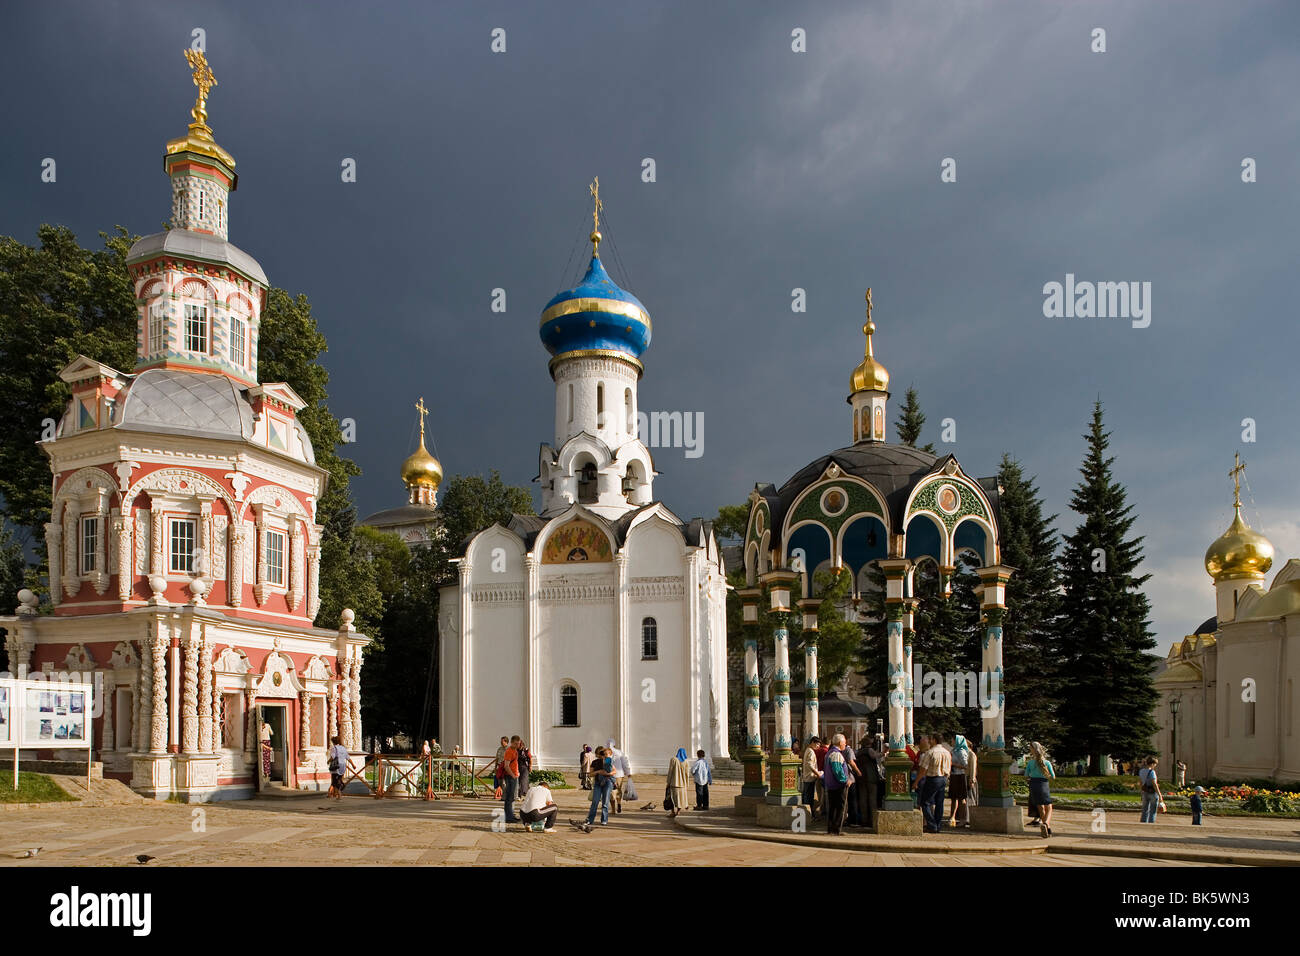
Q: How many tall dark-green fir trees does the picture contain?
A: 3